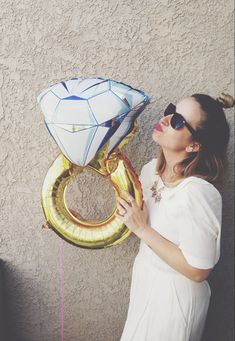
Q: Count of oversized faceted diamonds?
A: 1